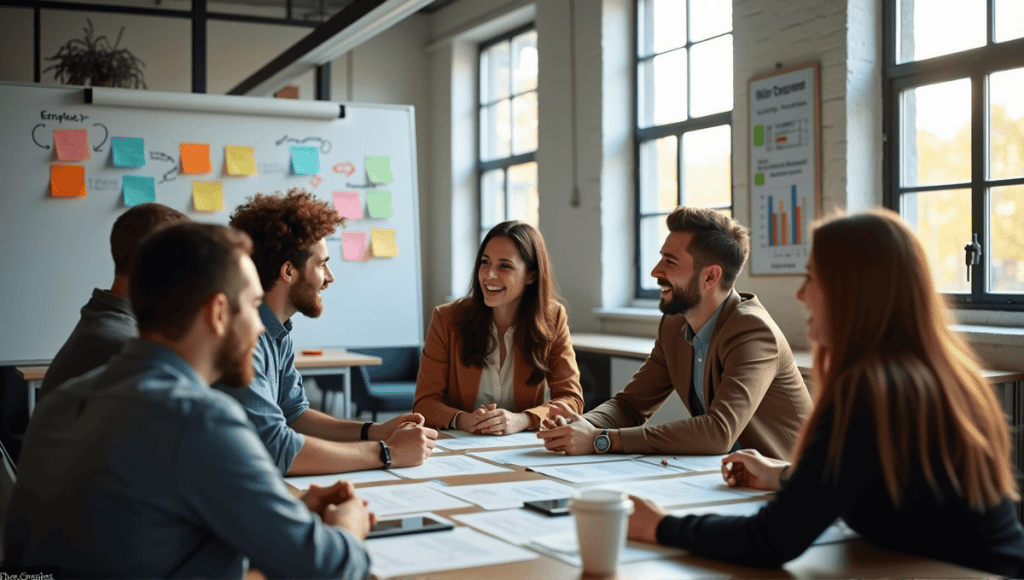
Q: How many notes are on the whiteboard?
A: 13